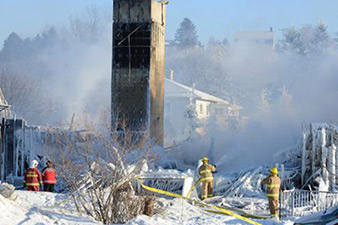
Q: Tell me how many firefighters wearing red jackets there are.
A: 2